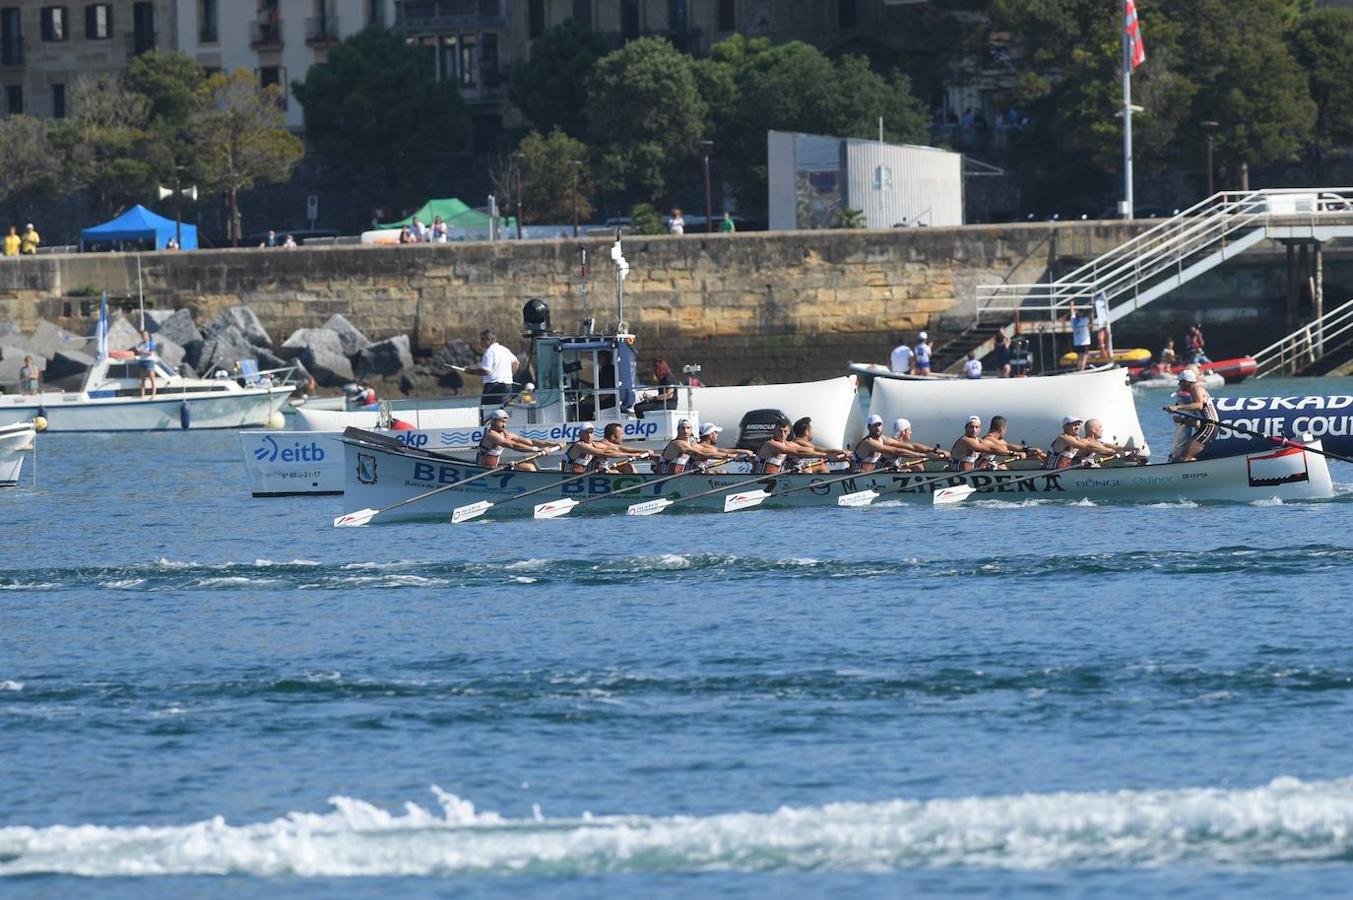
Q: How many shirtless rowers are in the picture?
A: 0